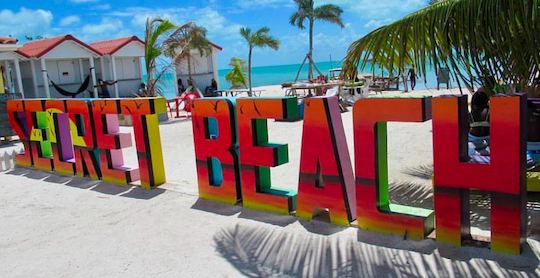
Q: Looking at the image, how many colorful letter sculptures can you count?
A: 11